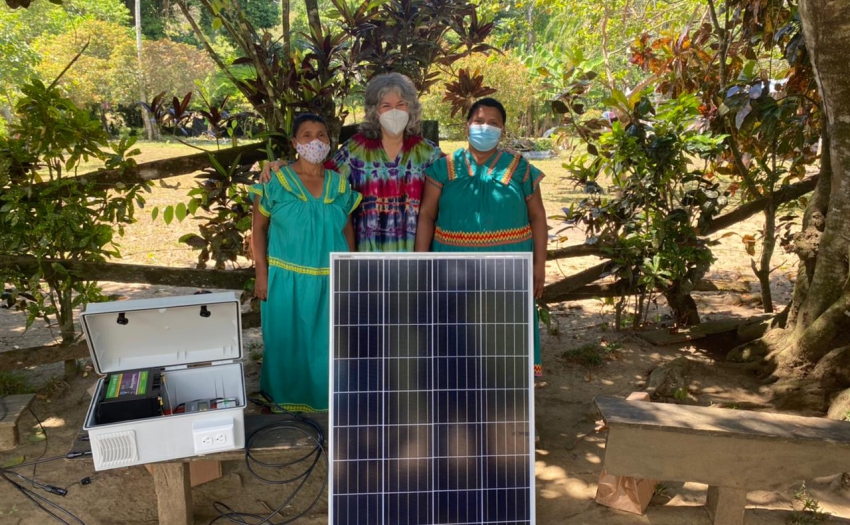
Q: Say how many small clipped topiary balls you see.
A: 0